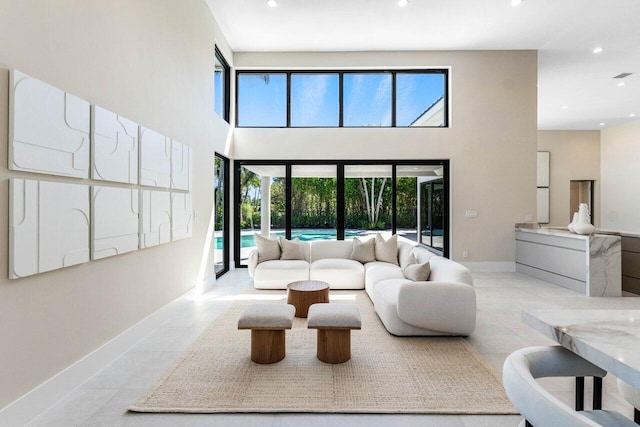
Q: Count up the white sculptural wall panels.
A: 8